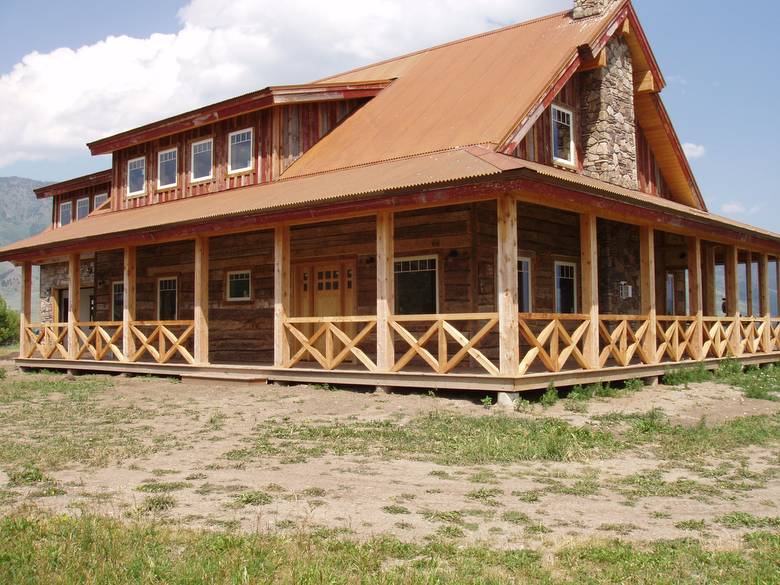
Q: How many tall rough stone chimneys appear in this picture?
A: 1